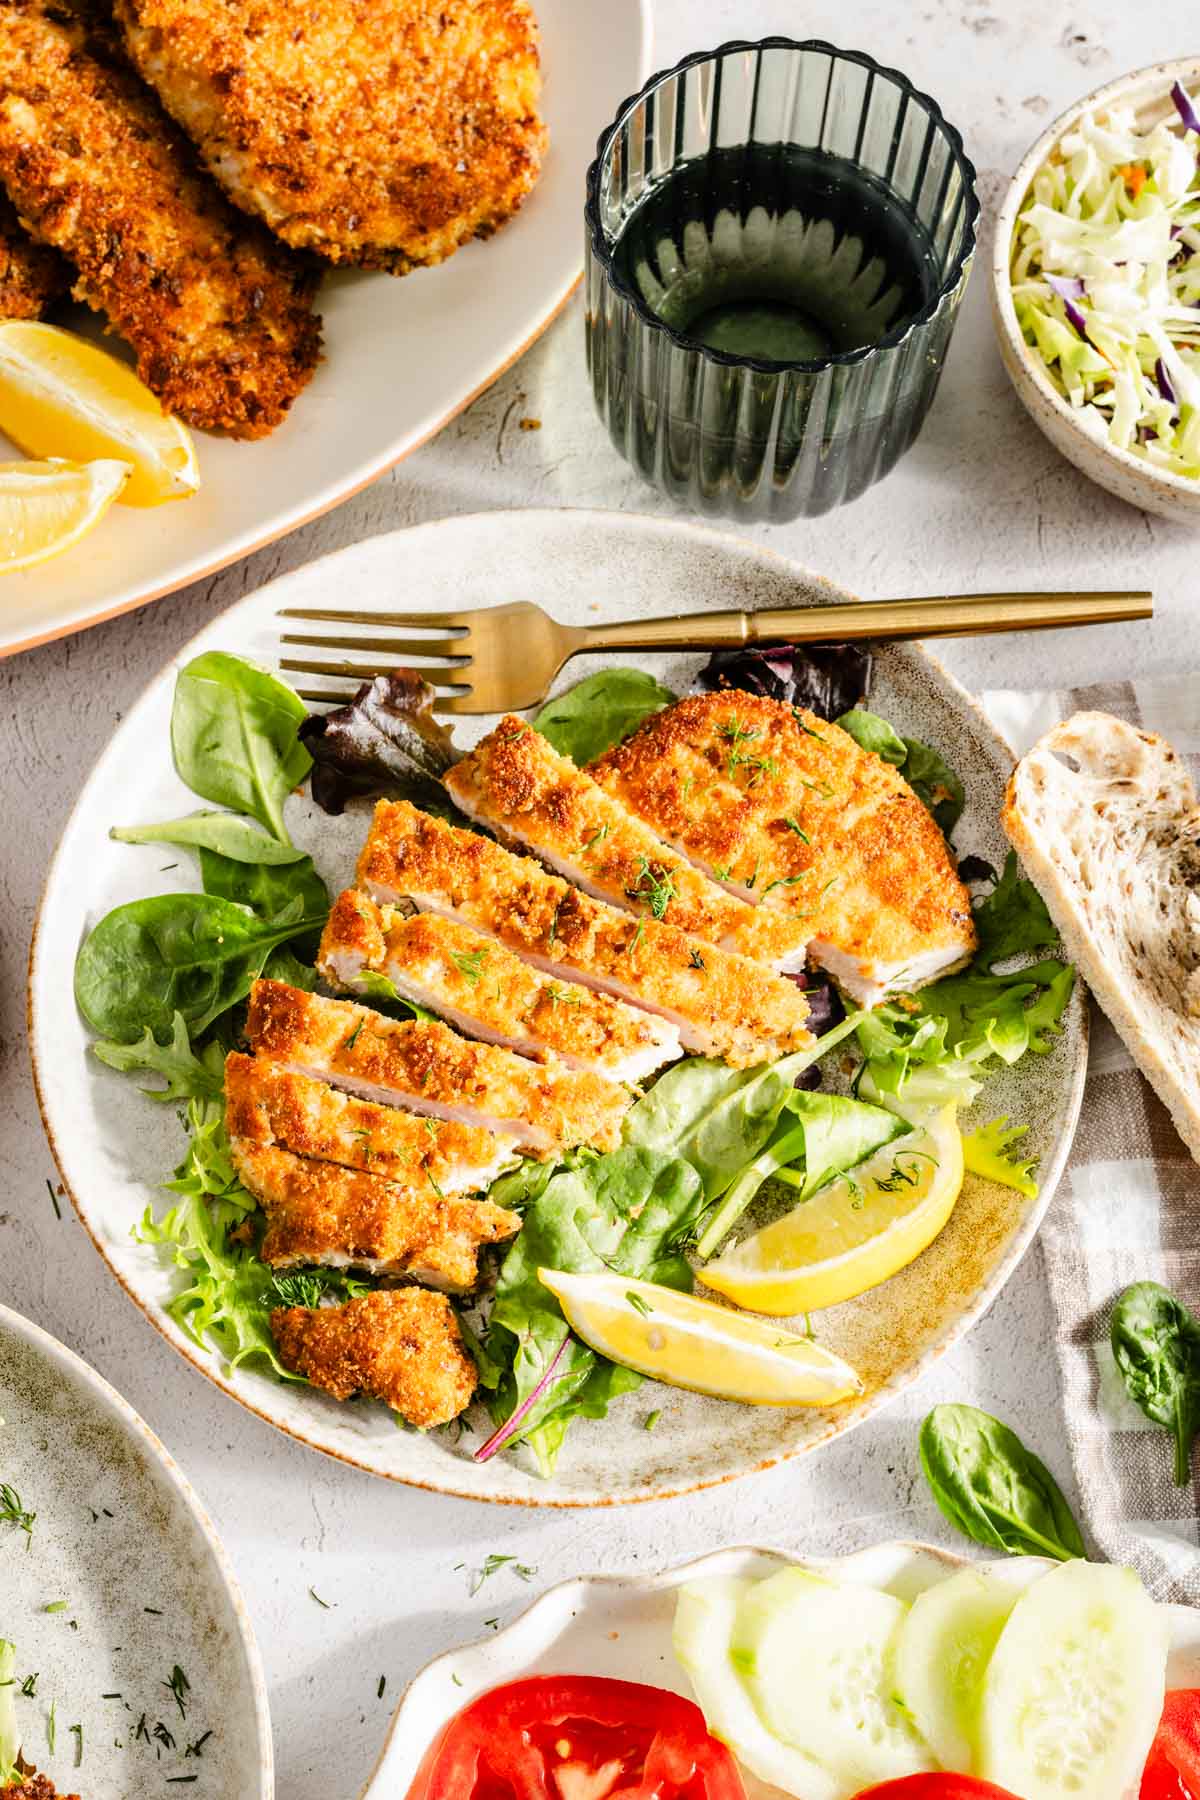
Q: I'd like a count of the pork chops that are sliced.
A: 1